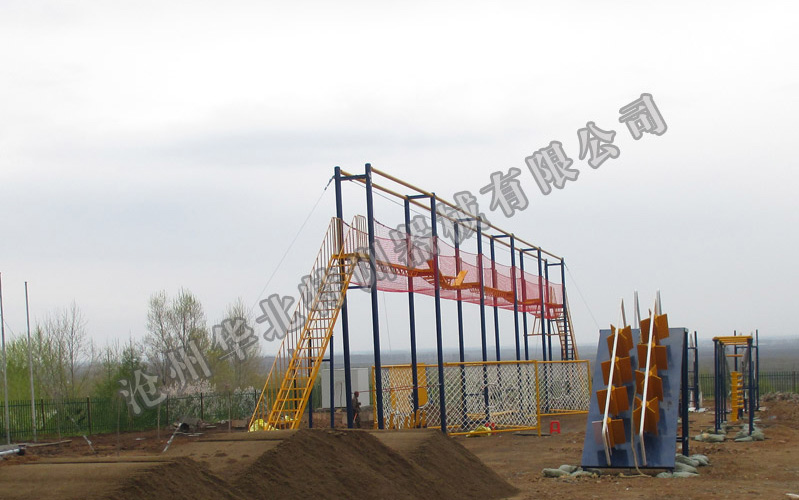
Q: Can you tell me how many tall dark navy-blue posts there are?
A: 12